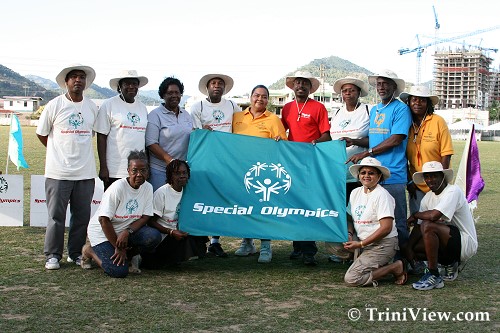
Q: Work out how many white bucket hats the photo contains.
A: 9